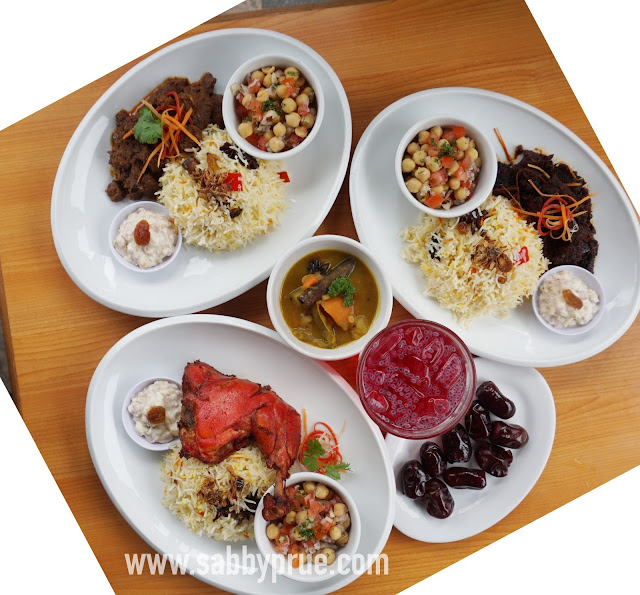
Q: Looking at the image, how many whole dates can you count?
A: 9